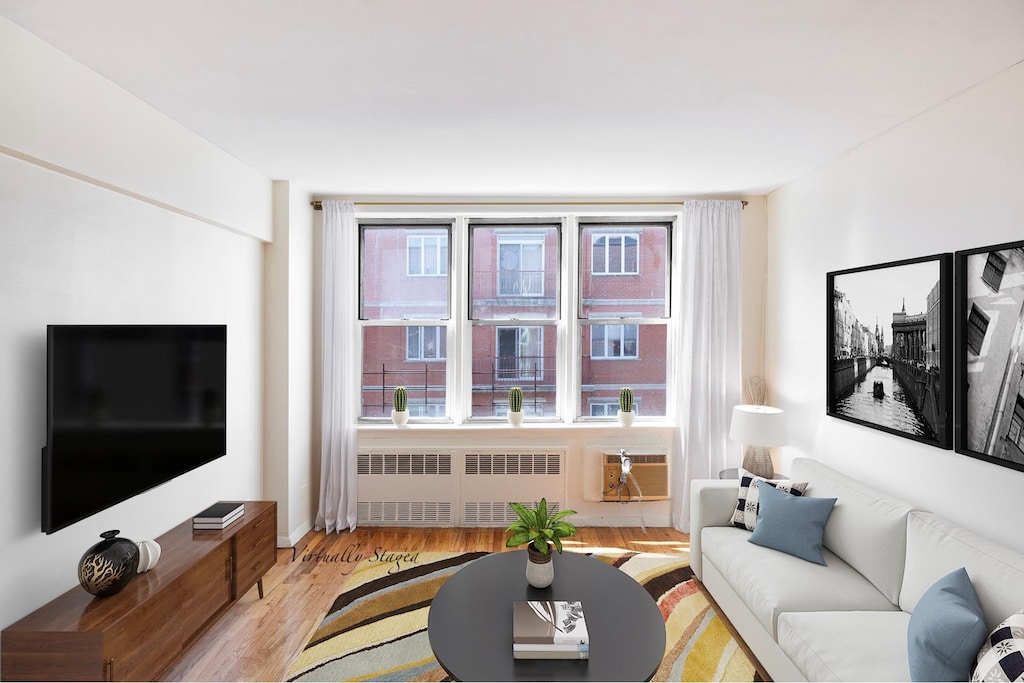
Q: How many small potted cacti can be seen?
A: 3